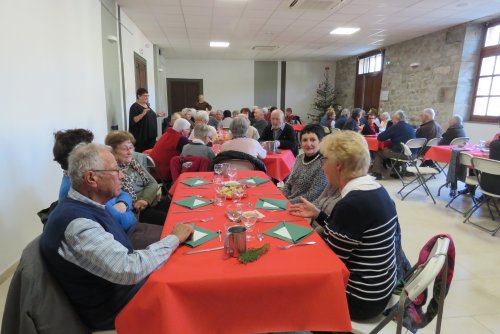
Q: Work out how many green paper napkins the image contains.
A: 6